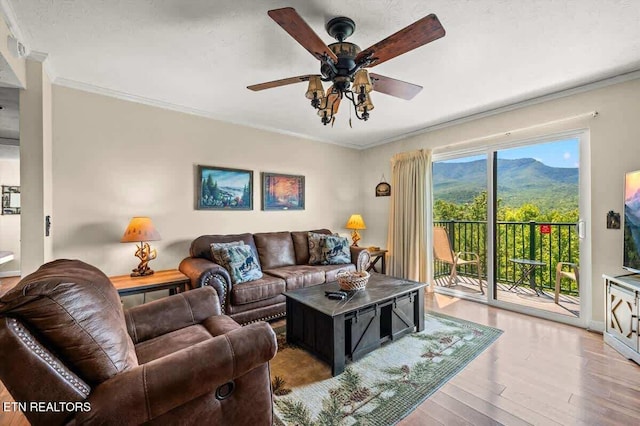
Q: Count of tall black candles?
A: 0